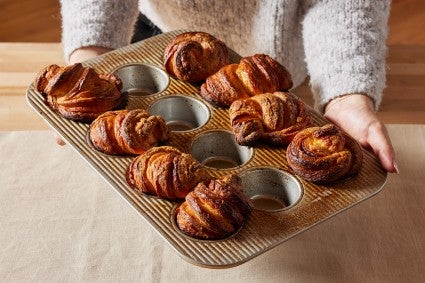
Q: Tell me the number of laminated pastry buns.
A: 8